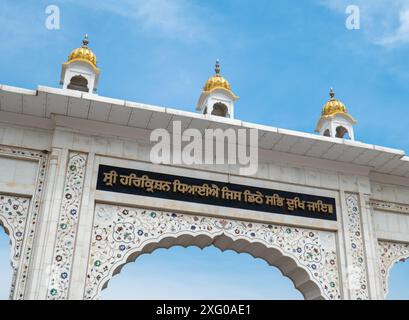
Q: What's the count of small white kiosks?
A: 3